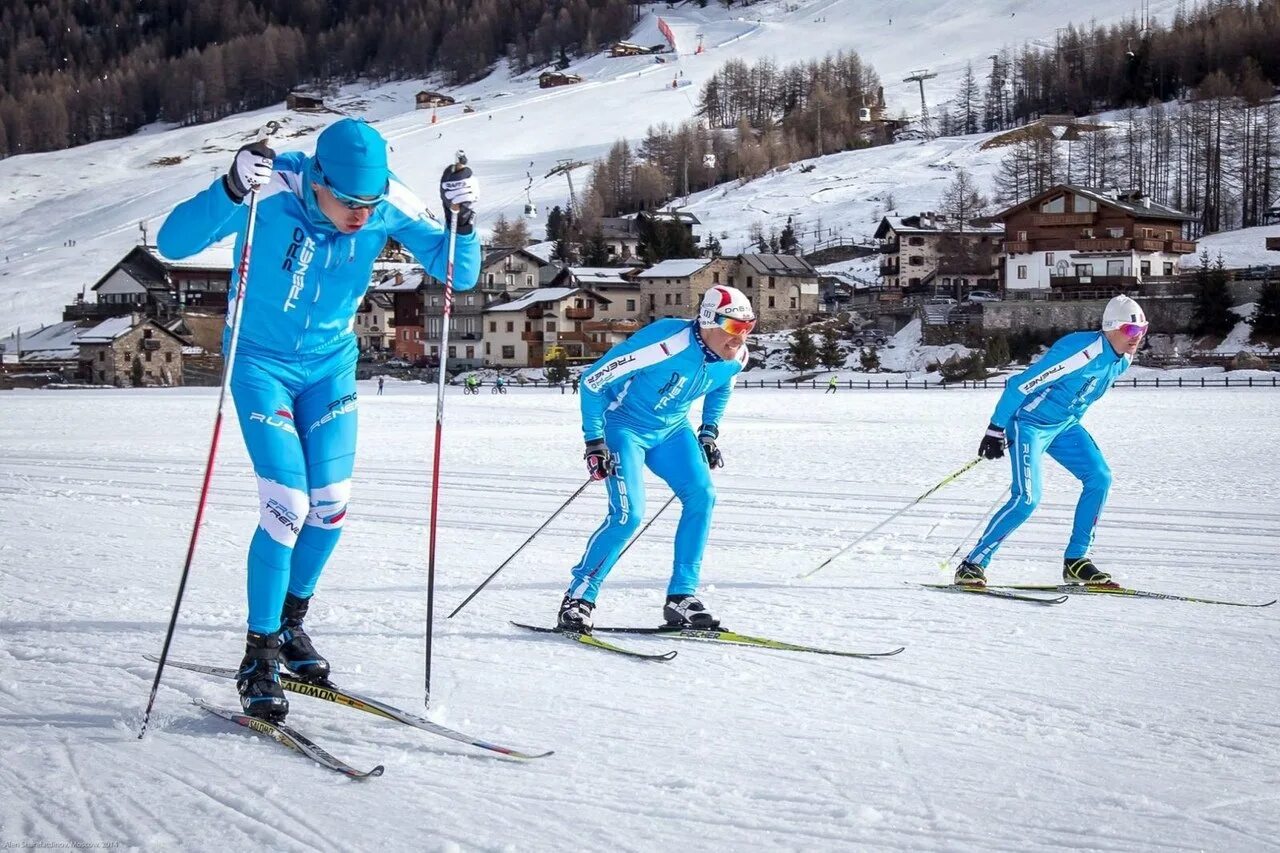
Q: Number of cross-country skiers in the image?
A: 3